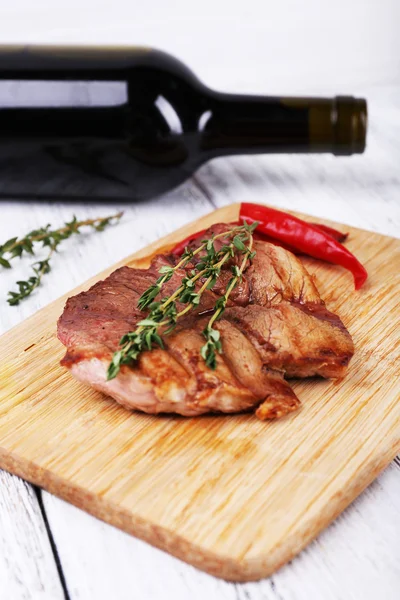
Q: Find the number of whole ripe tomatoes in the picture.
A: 0